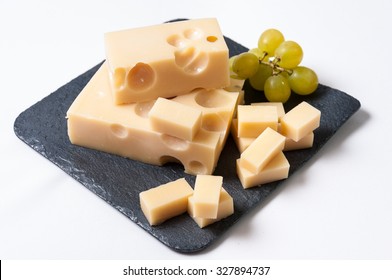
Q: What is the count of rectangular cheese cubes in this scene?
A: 11